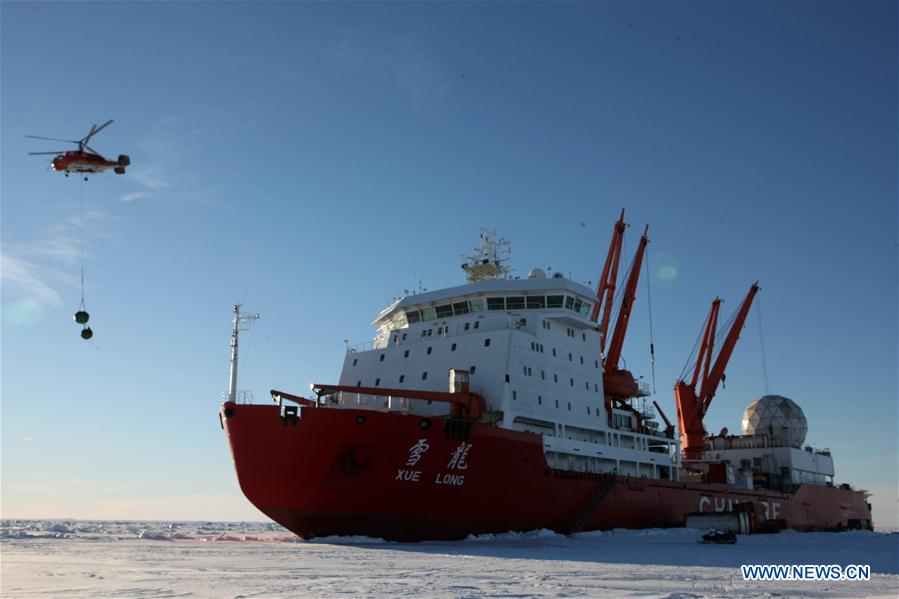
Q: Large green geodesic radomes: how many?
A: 0